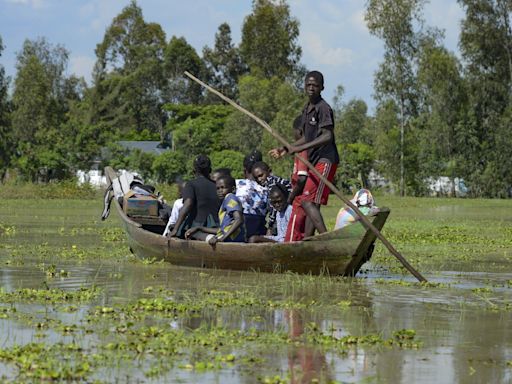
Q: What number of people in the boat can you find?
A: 9